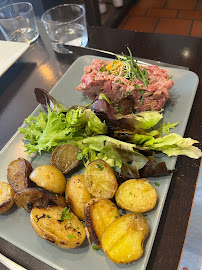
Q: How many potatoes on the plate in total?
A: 11